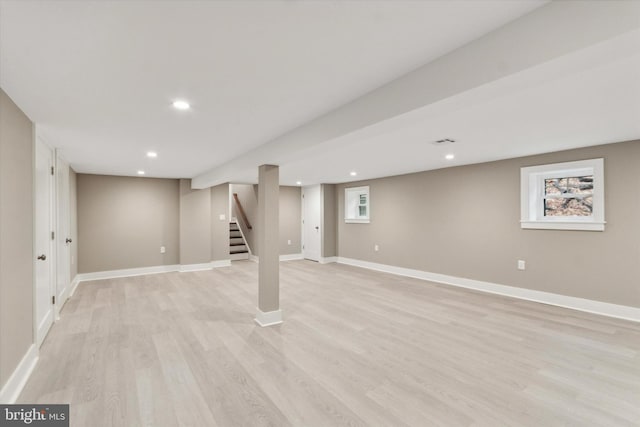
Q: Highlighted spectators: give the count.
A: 0